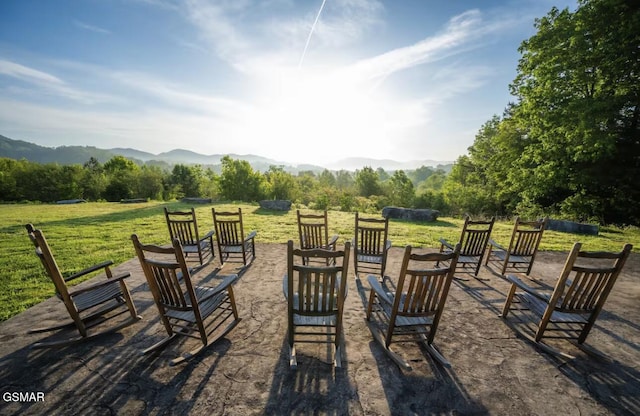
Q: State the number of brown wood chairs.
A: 11